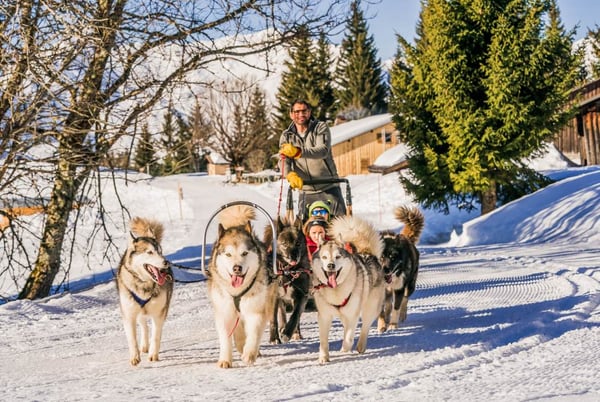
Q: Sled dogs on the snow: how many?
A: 5